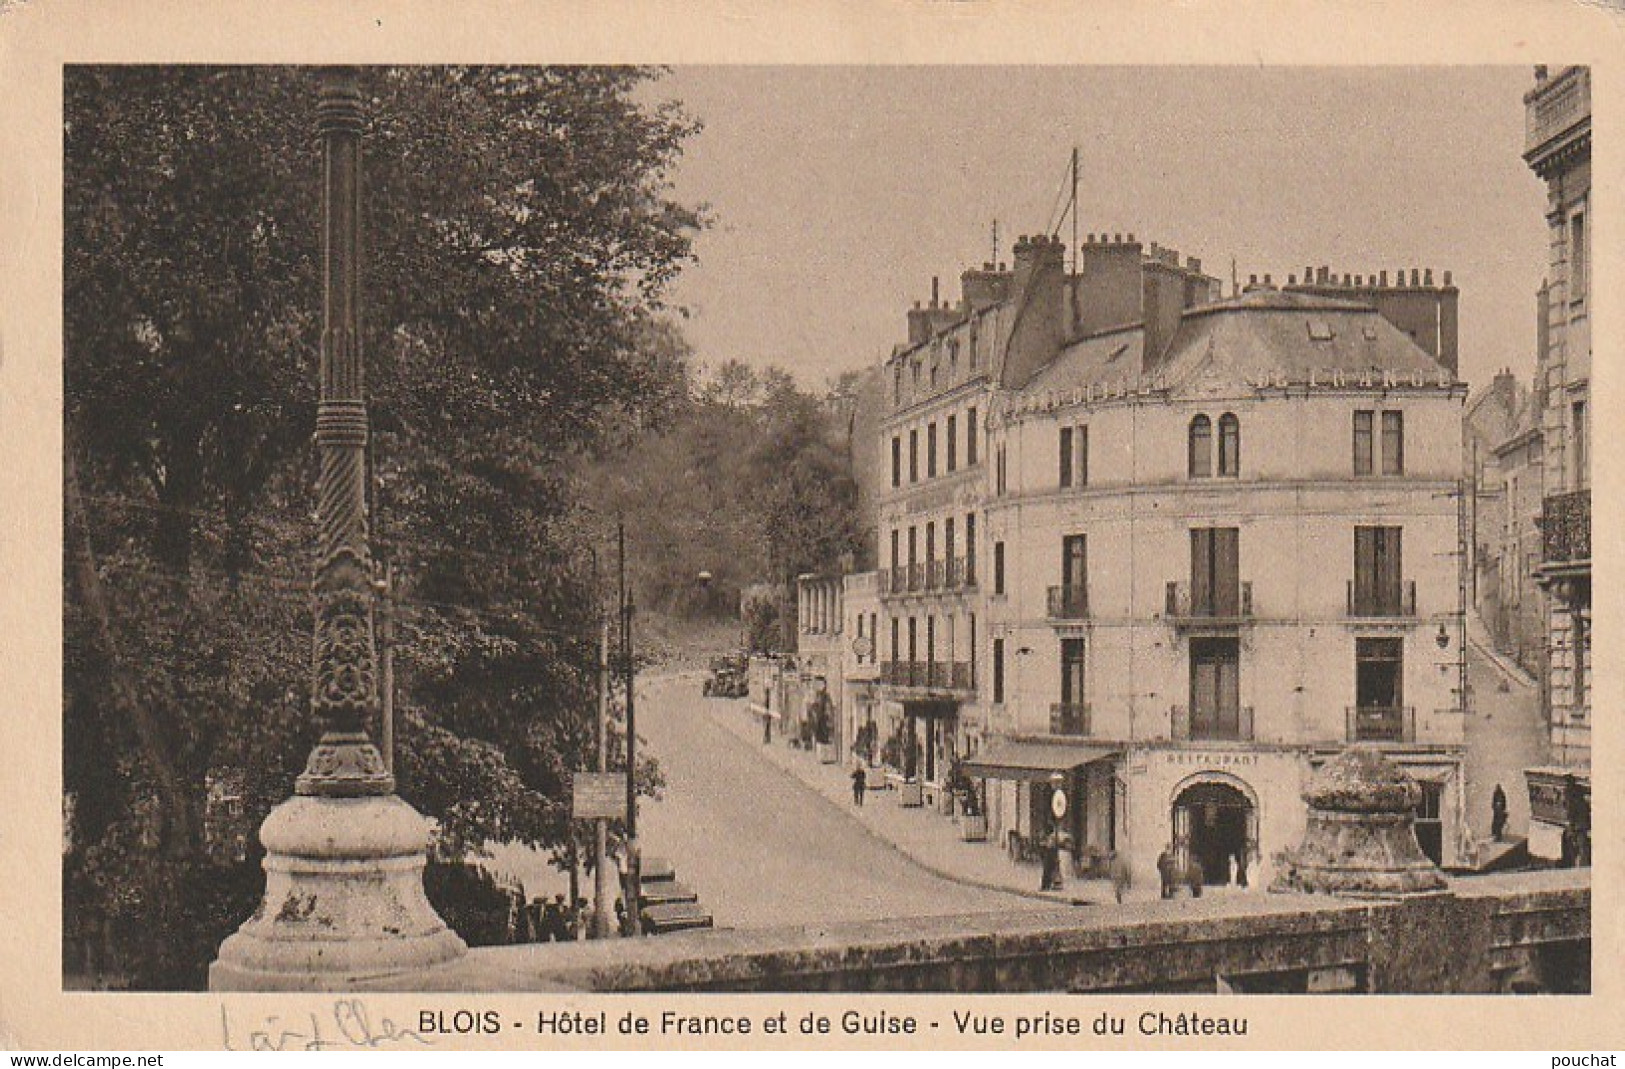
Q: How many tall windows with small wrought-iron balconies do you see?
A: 6